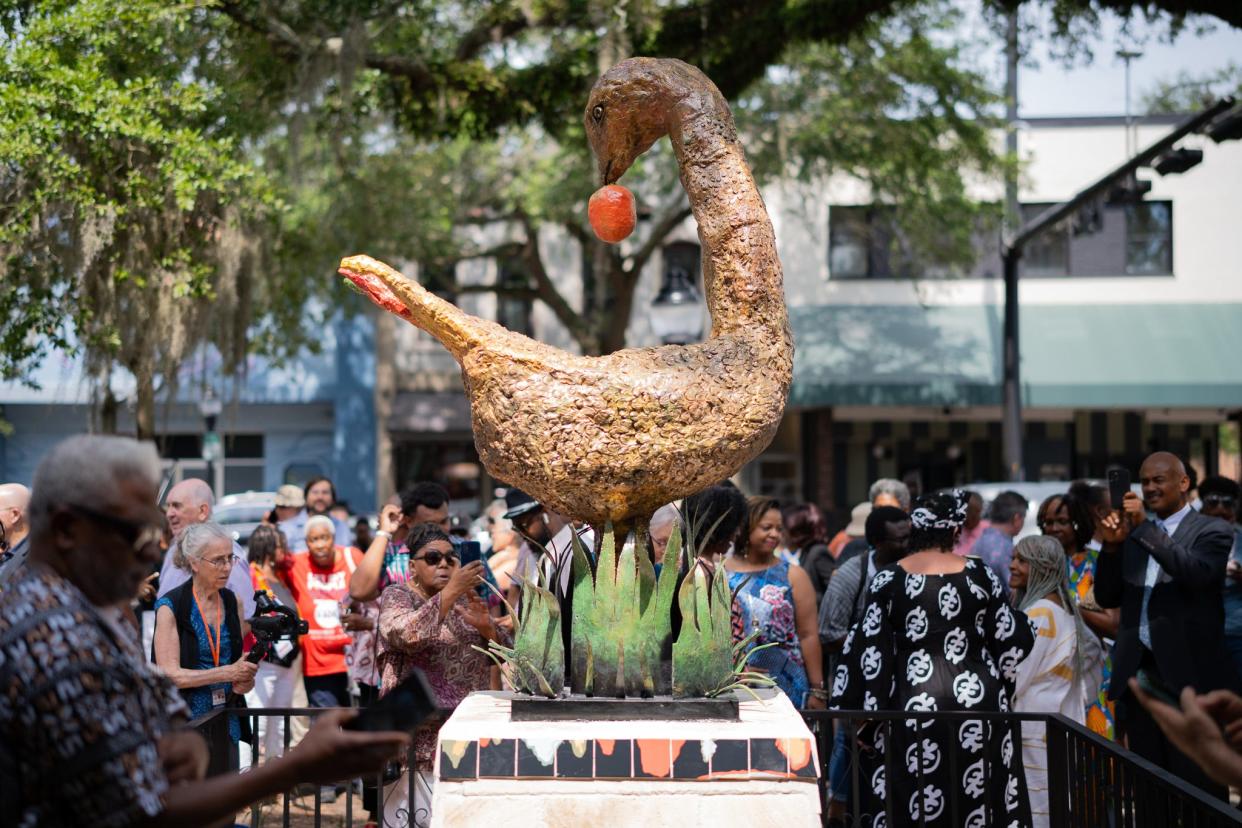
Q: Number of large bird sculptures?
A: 1